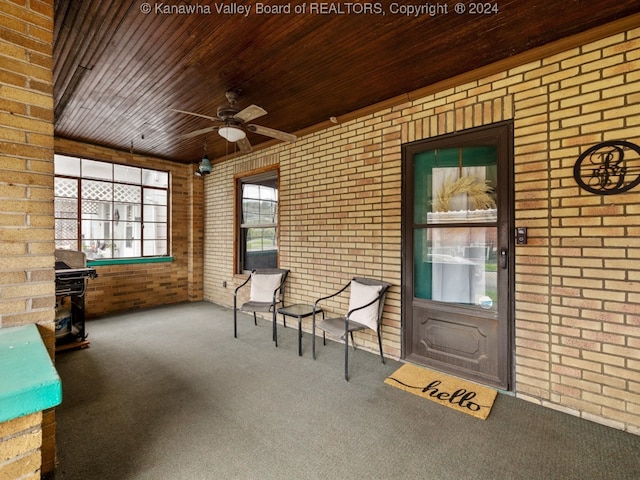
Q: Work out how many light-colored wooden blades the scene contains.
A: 5